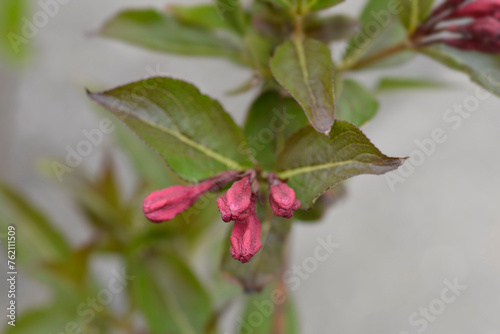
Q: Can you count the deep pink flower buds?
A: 4